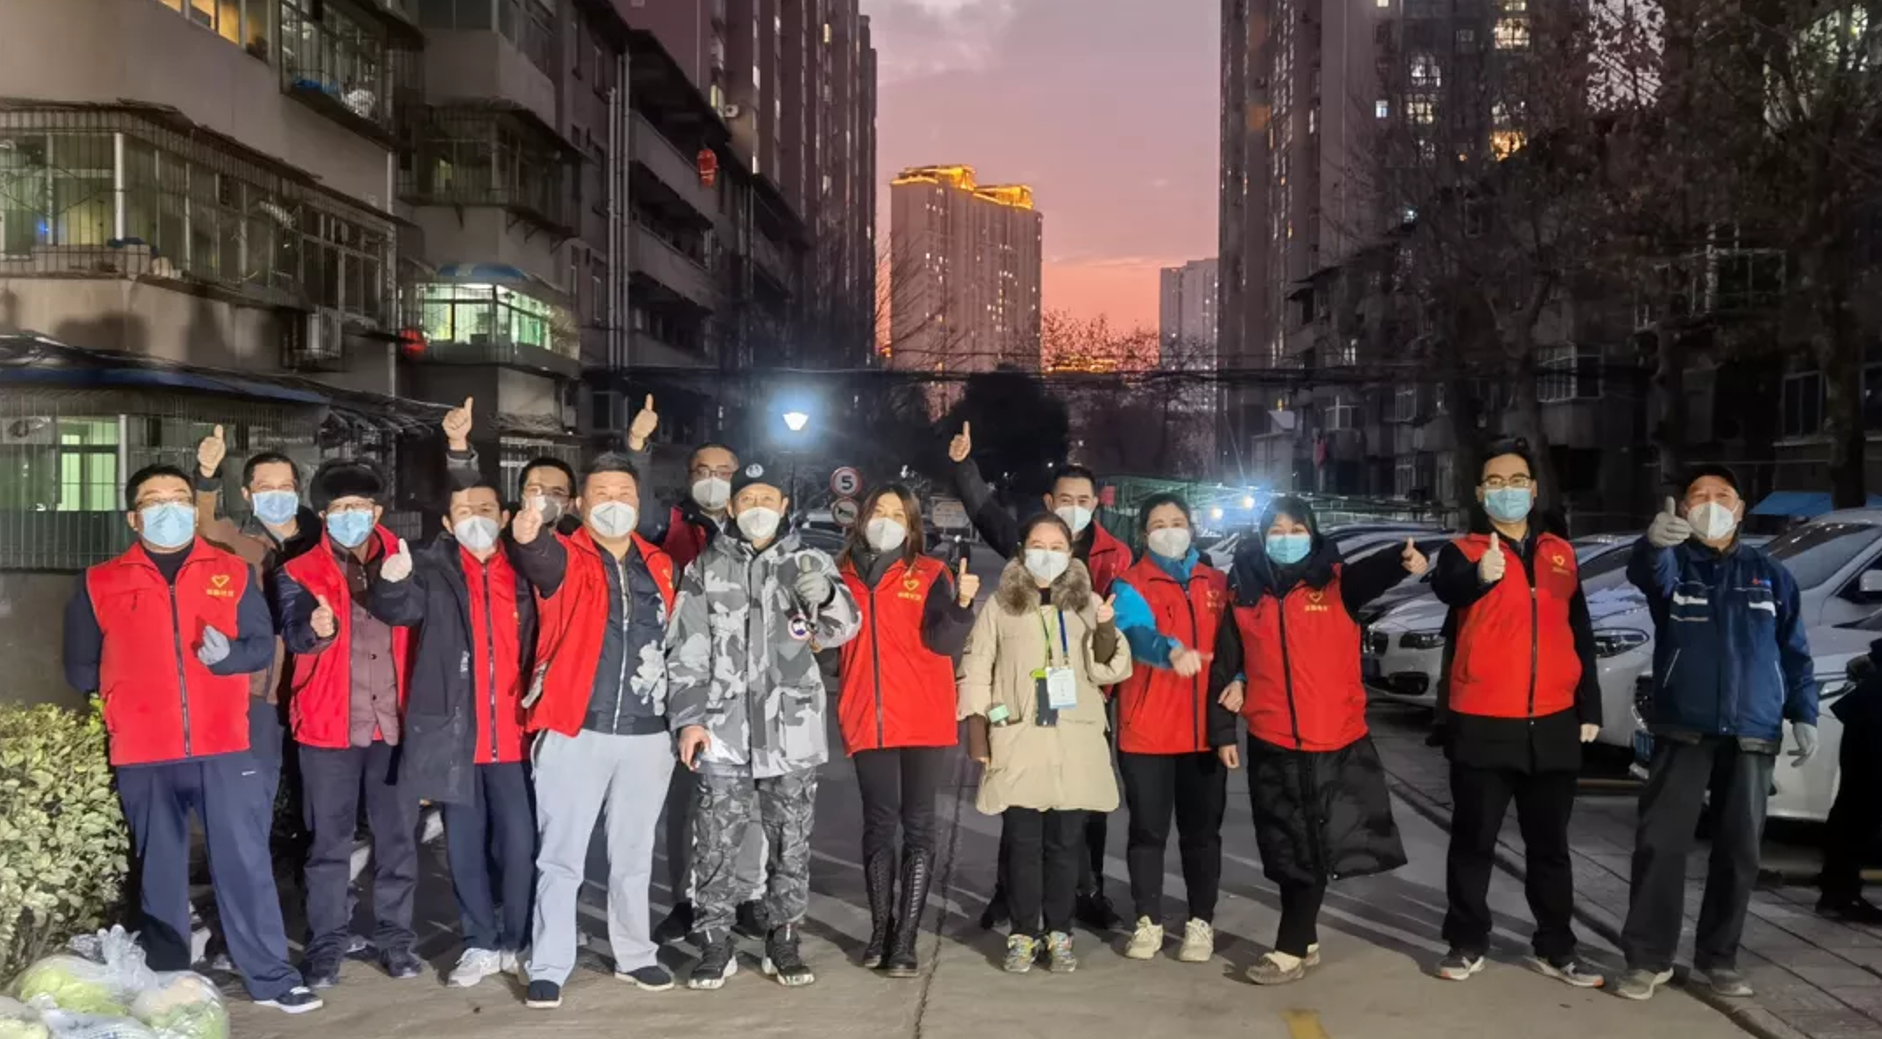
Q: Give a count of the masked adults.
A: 15